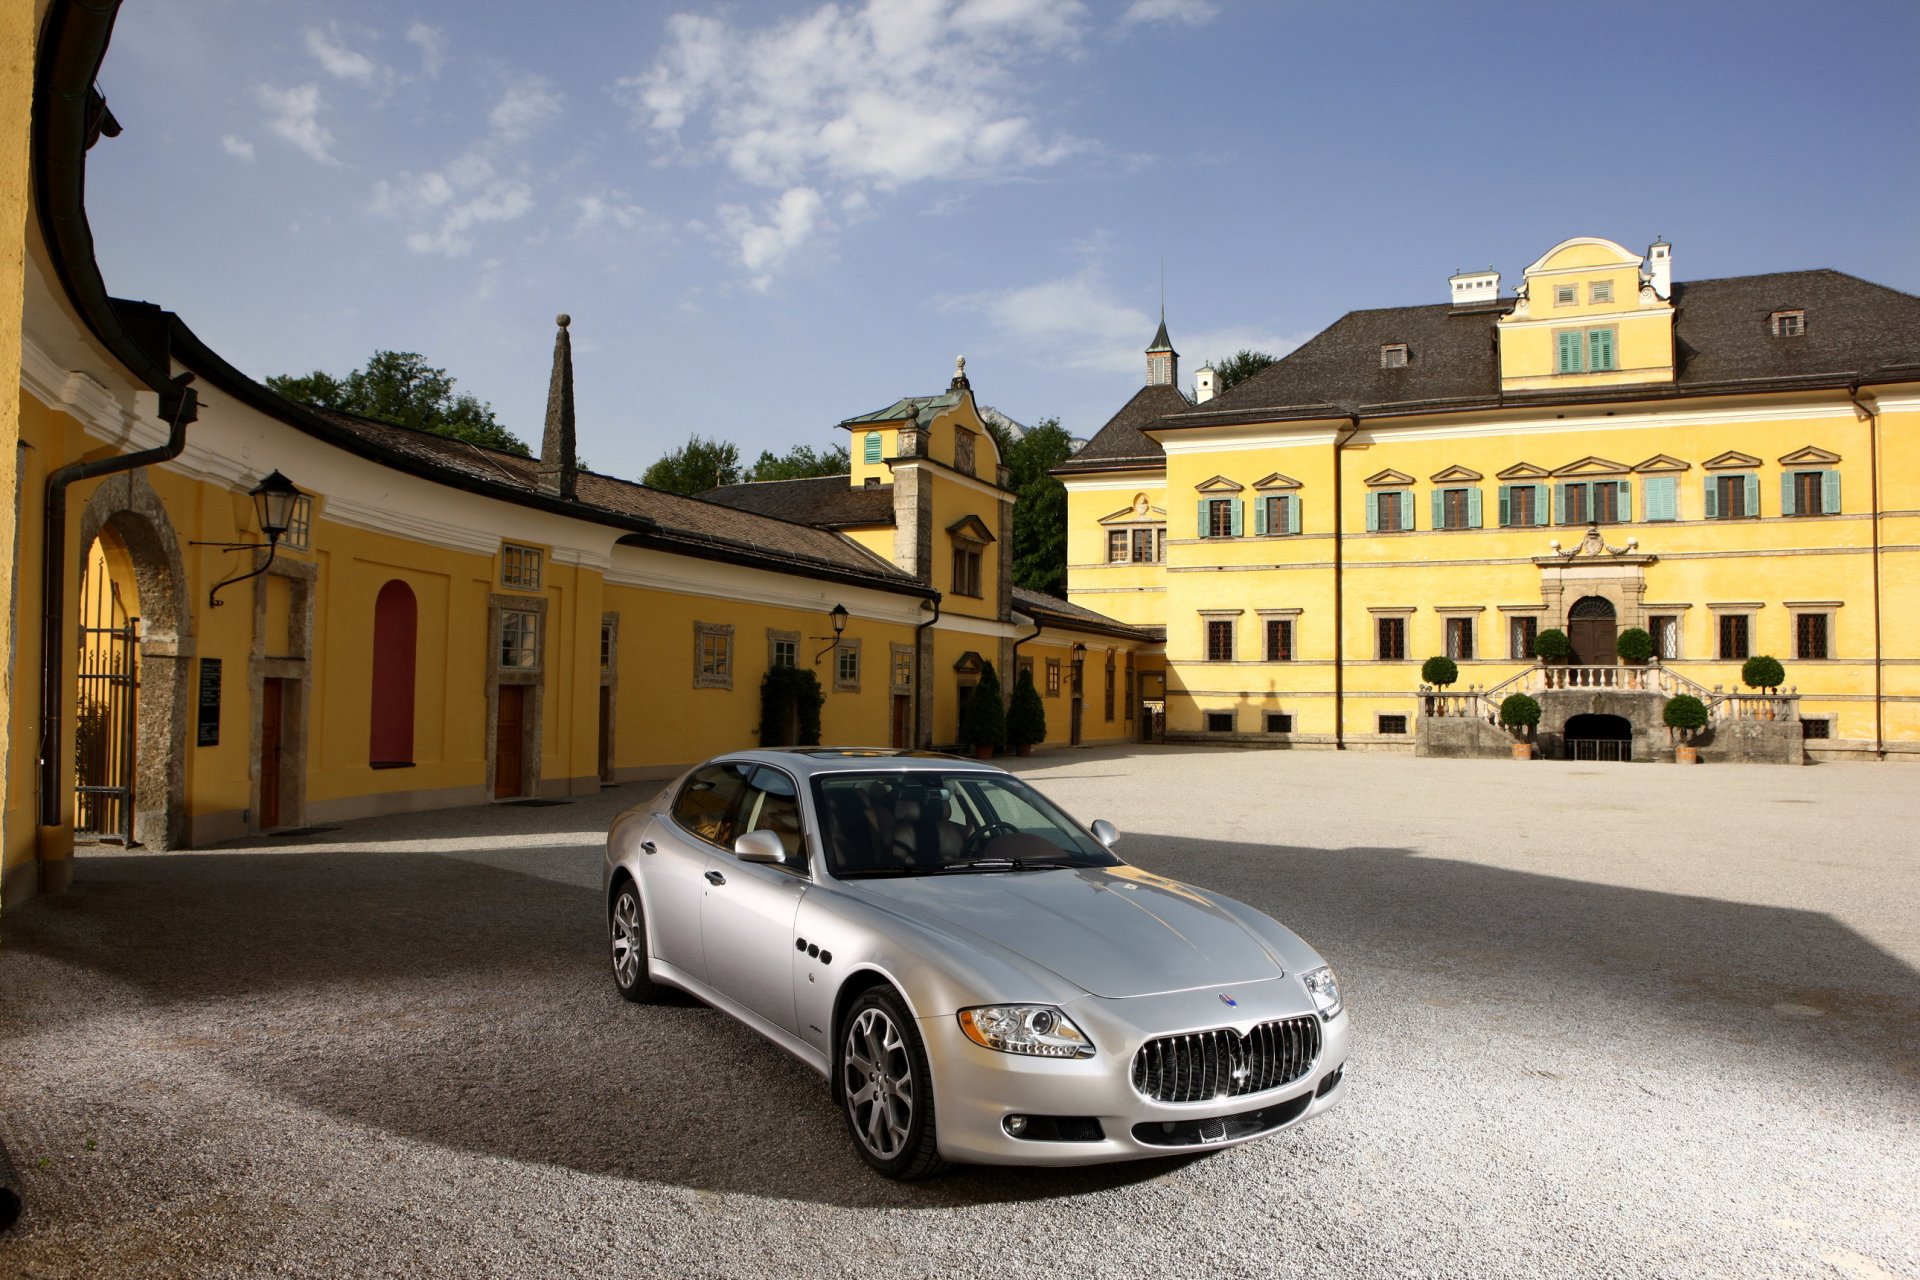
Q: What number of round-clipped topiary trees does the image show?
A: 6